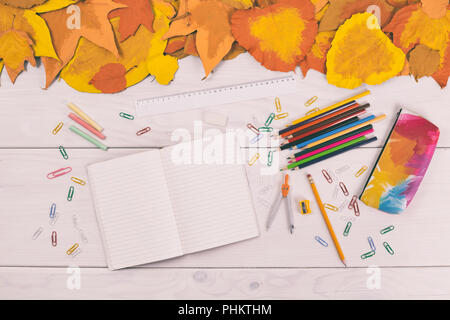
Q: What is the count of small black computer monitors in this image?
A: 0